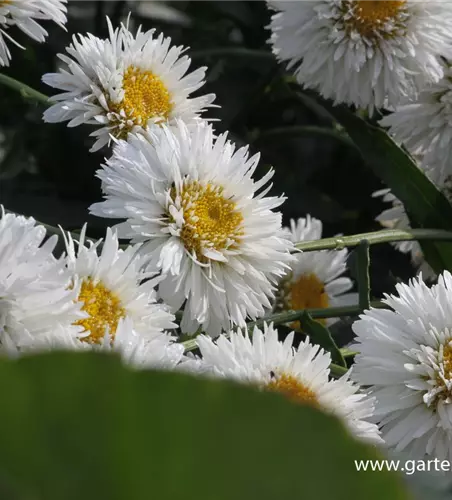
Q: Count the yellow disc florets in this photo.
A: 7